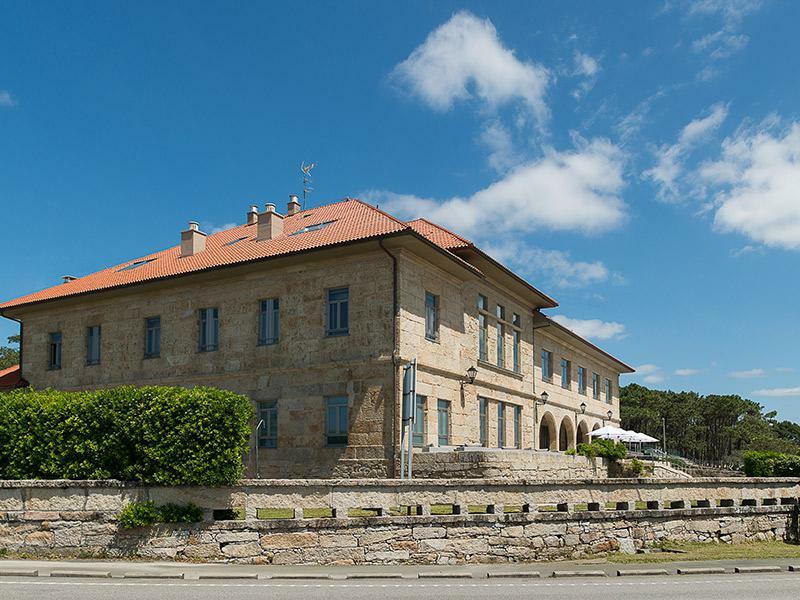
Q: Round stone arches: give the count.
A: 4